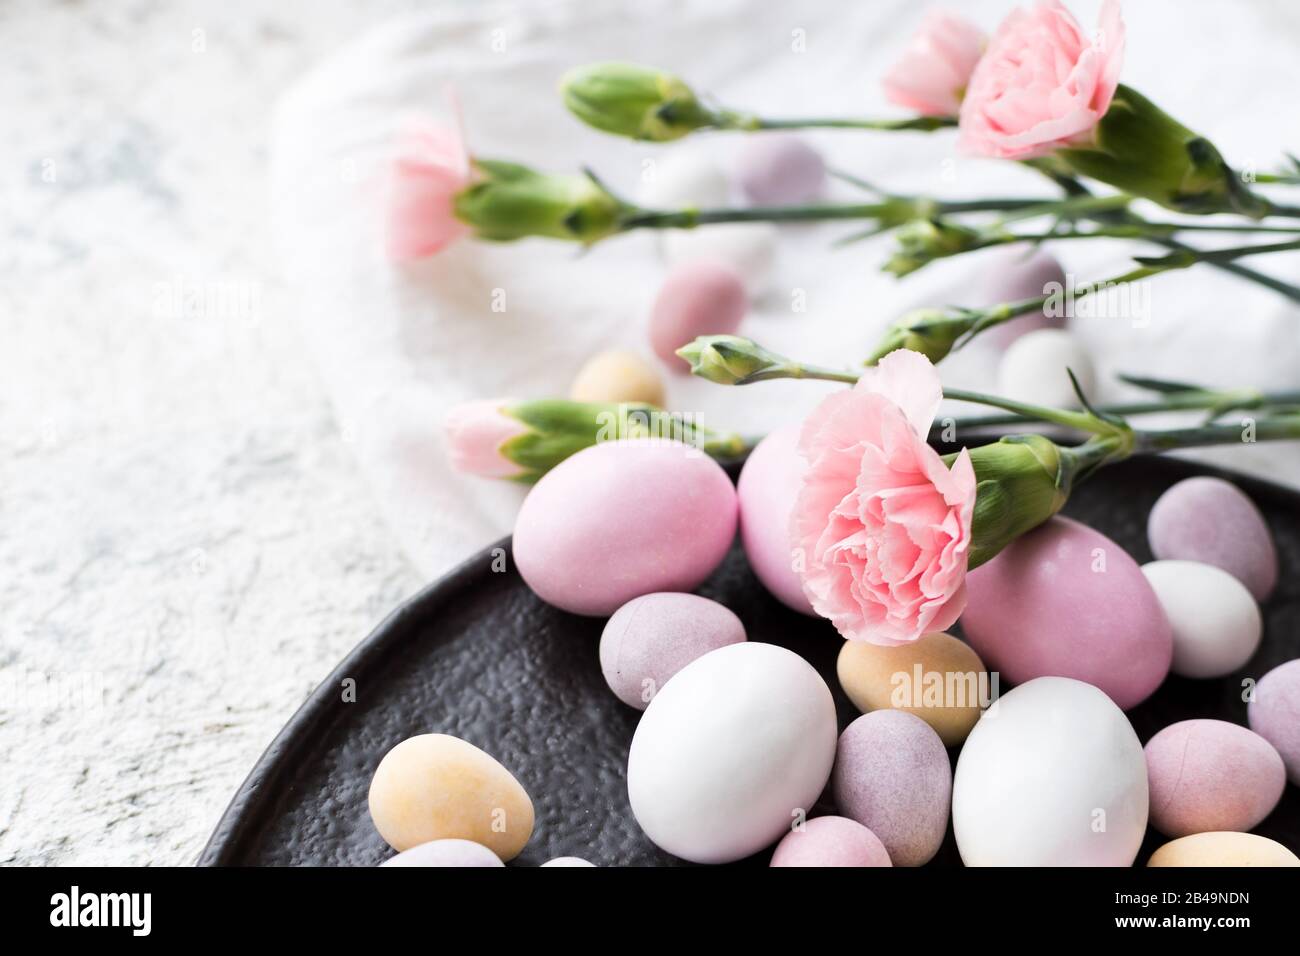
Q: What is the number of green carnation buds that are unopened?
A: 4